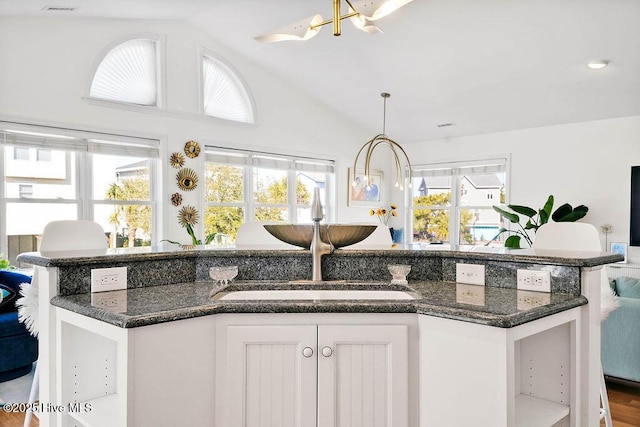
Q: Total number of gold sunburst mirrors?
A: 5